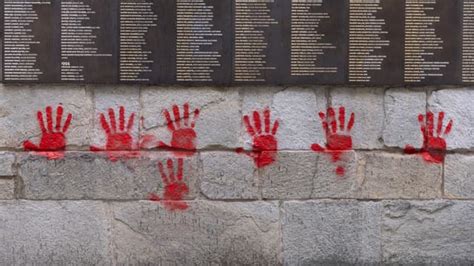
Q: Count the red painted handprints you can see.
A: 7